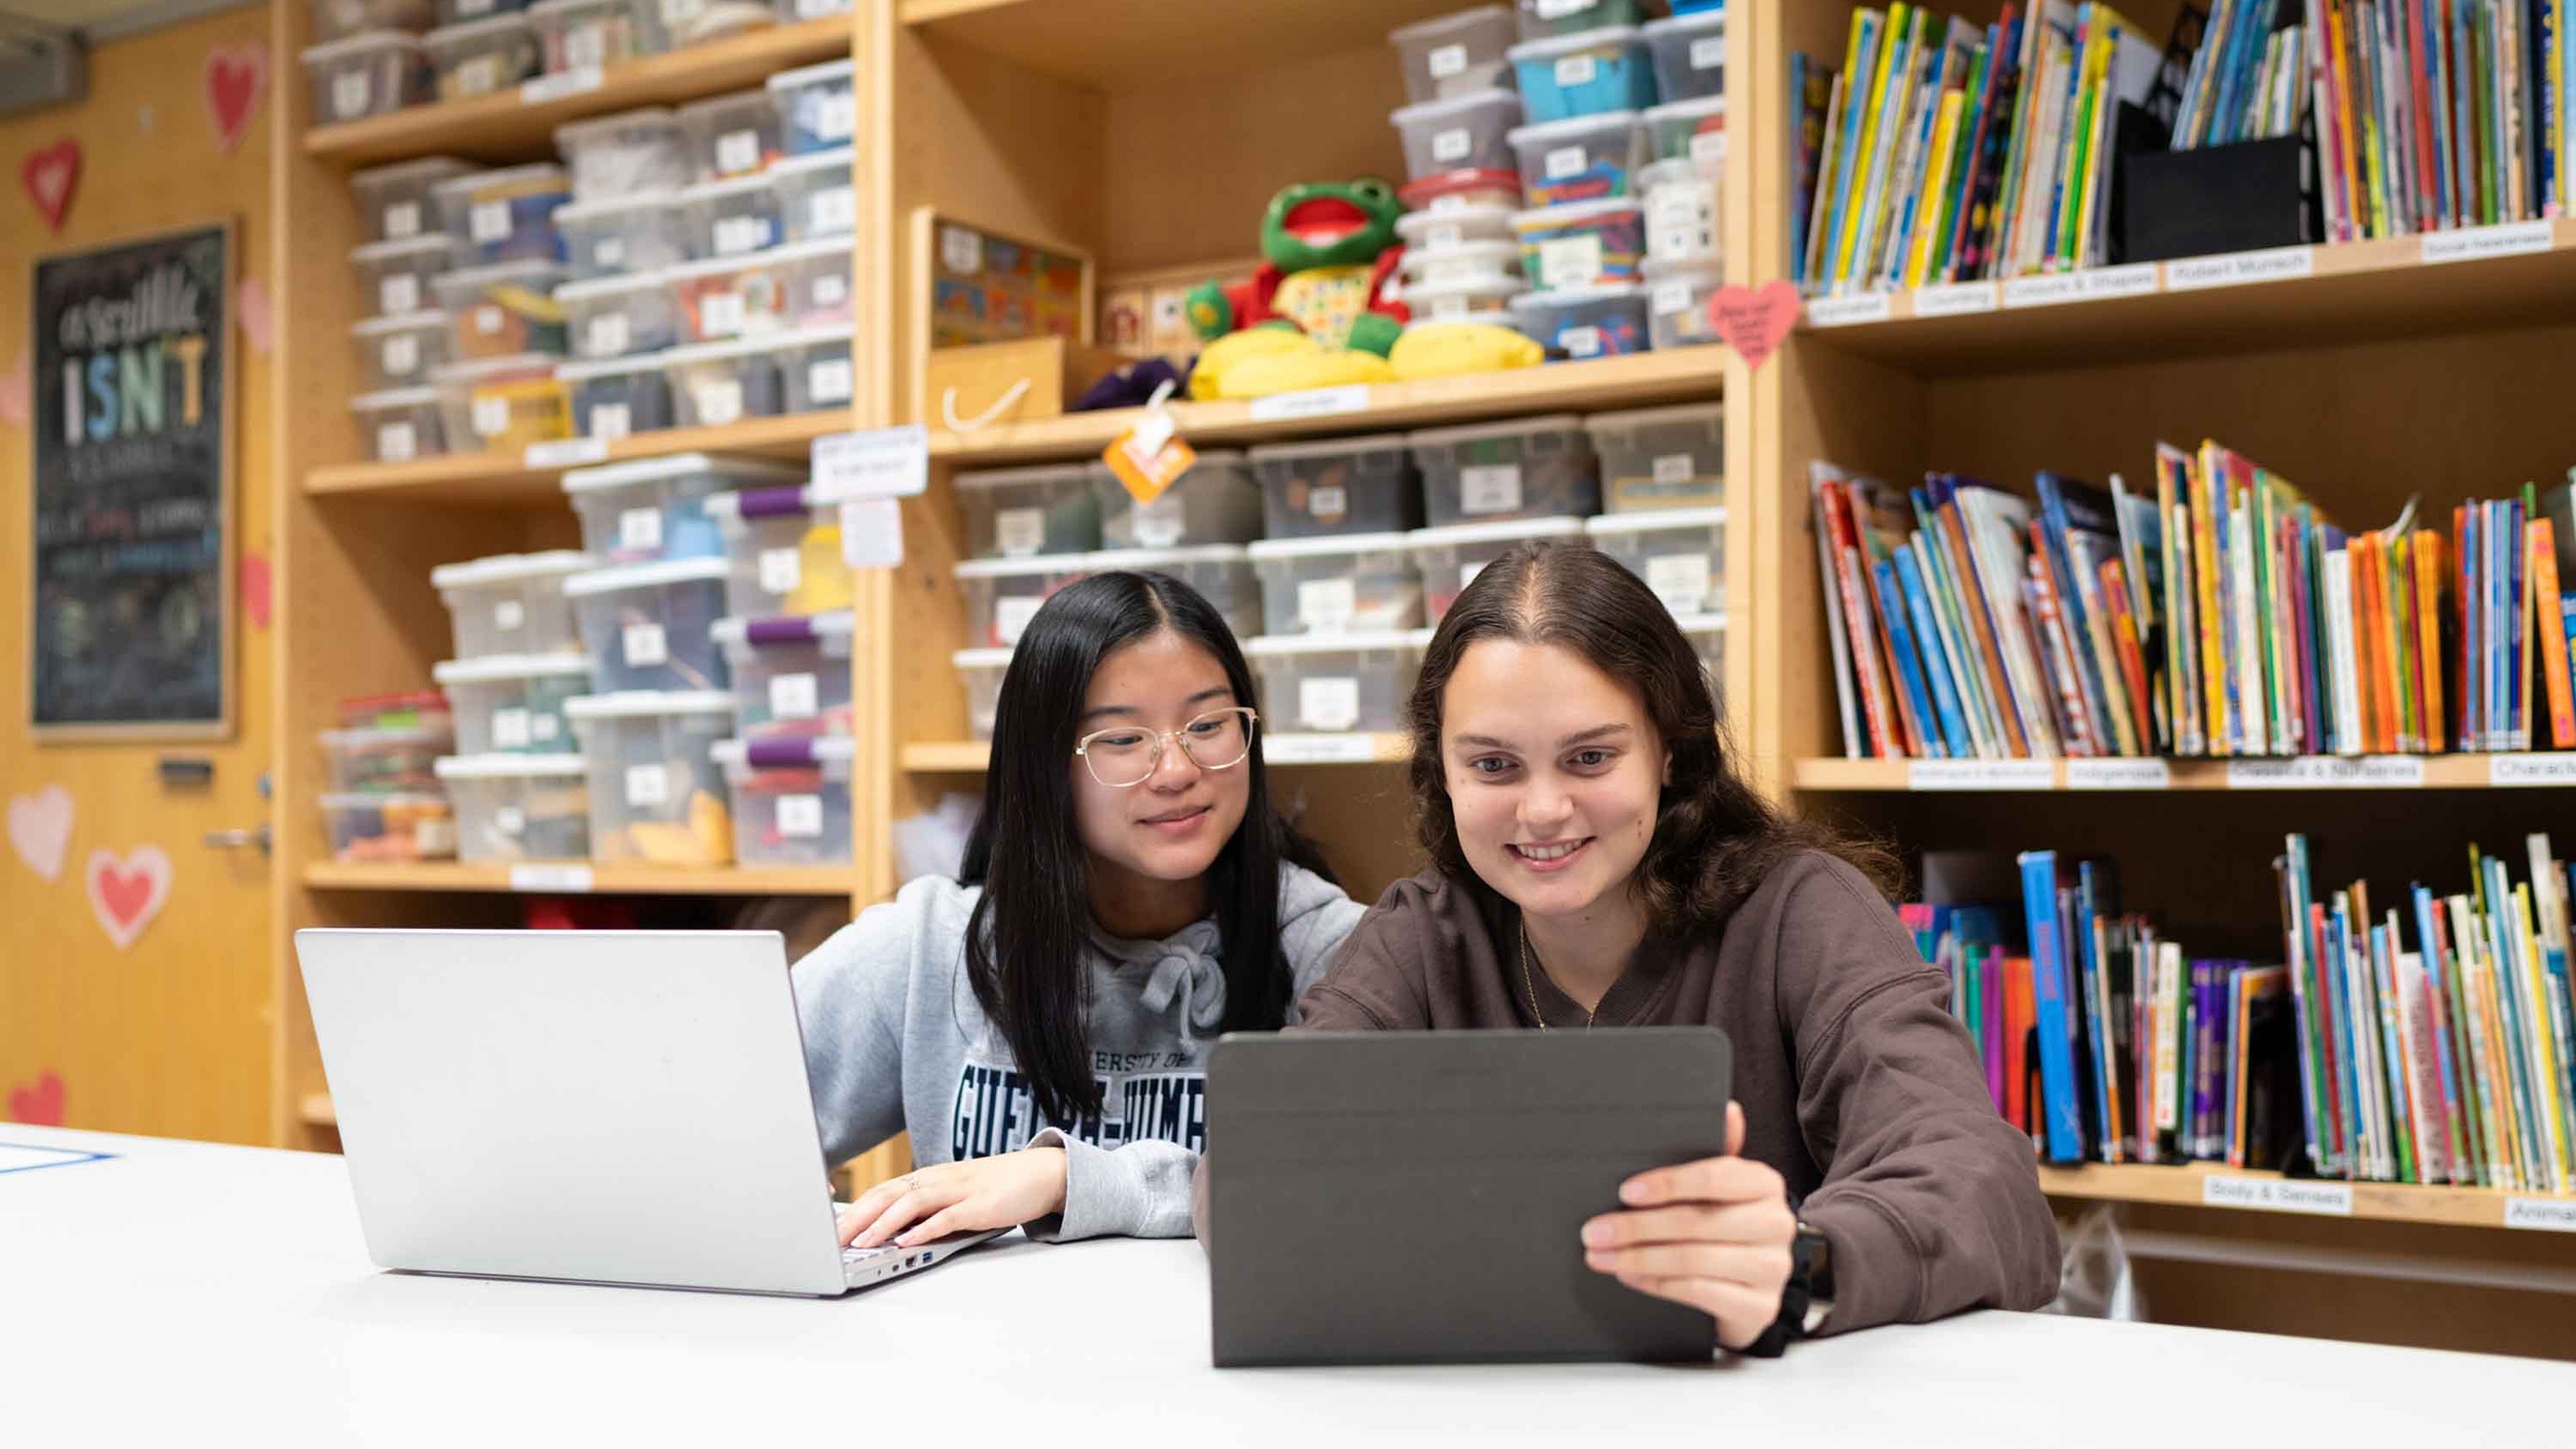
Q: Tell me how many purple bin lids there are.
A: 3